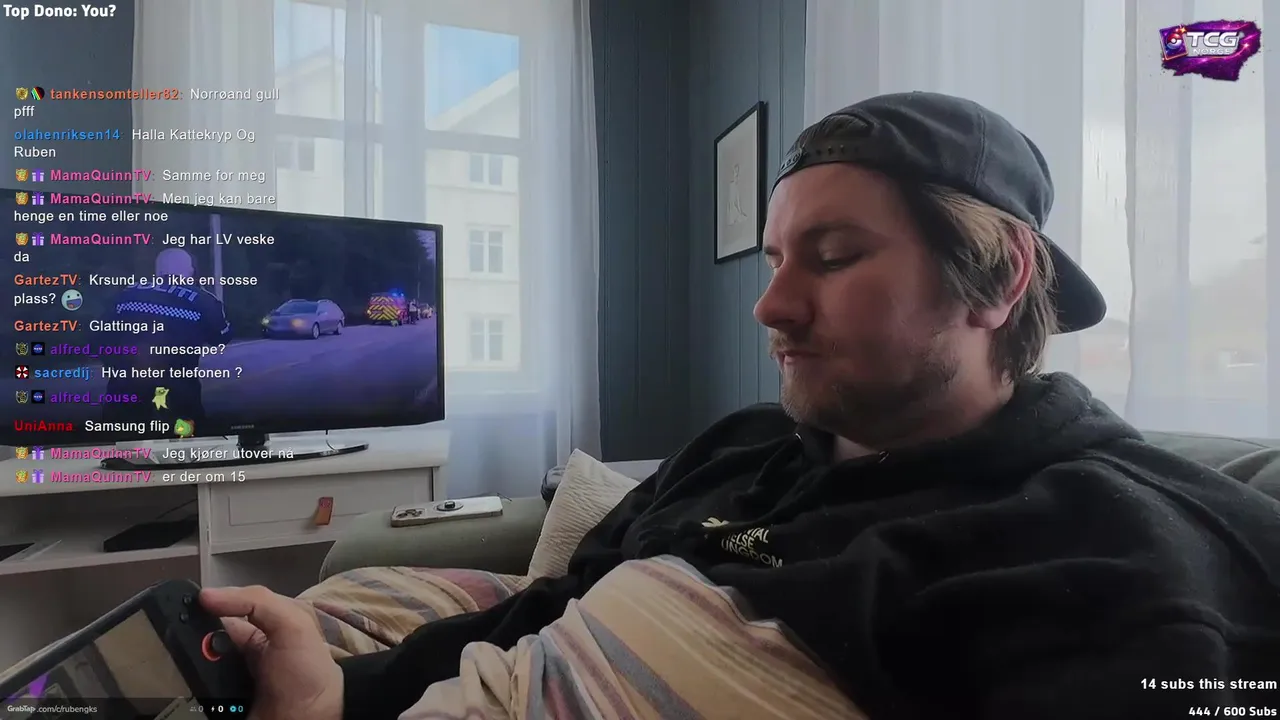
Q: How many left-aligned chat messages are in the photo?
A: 13